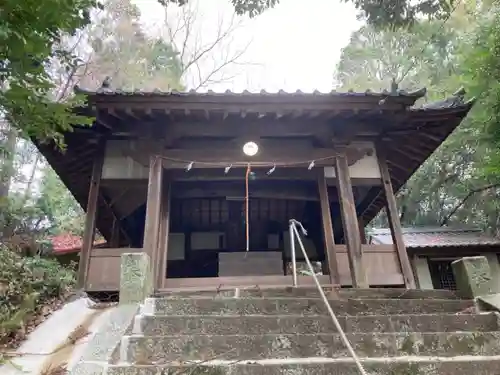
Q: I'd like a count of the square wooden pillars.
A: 6